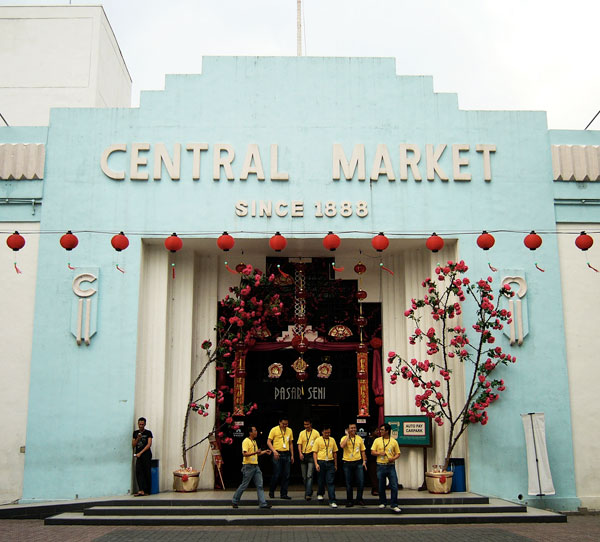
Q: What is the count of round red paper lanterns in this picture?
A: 12